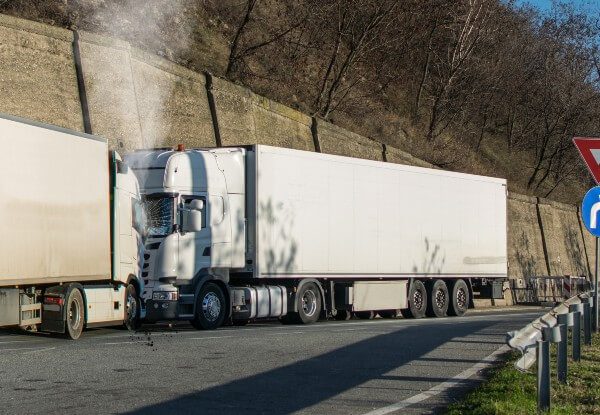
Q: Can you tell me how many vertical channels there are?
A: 6